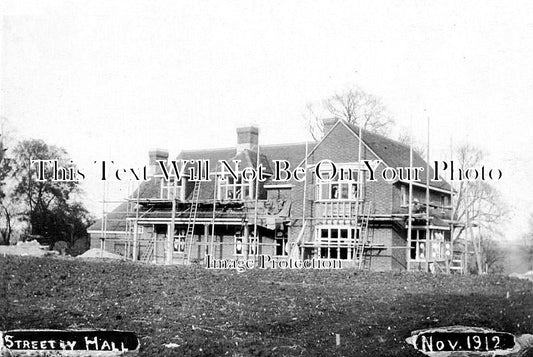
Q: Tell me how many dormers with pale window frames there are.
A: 2